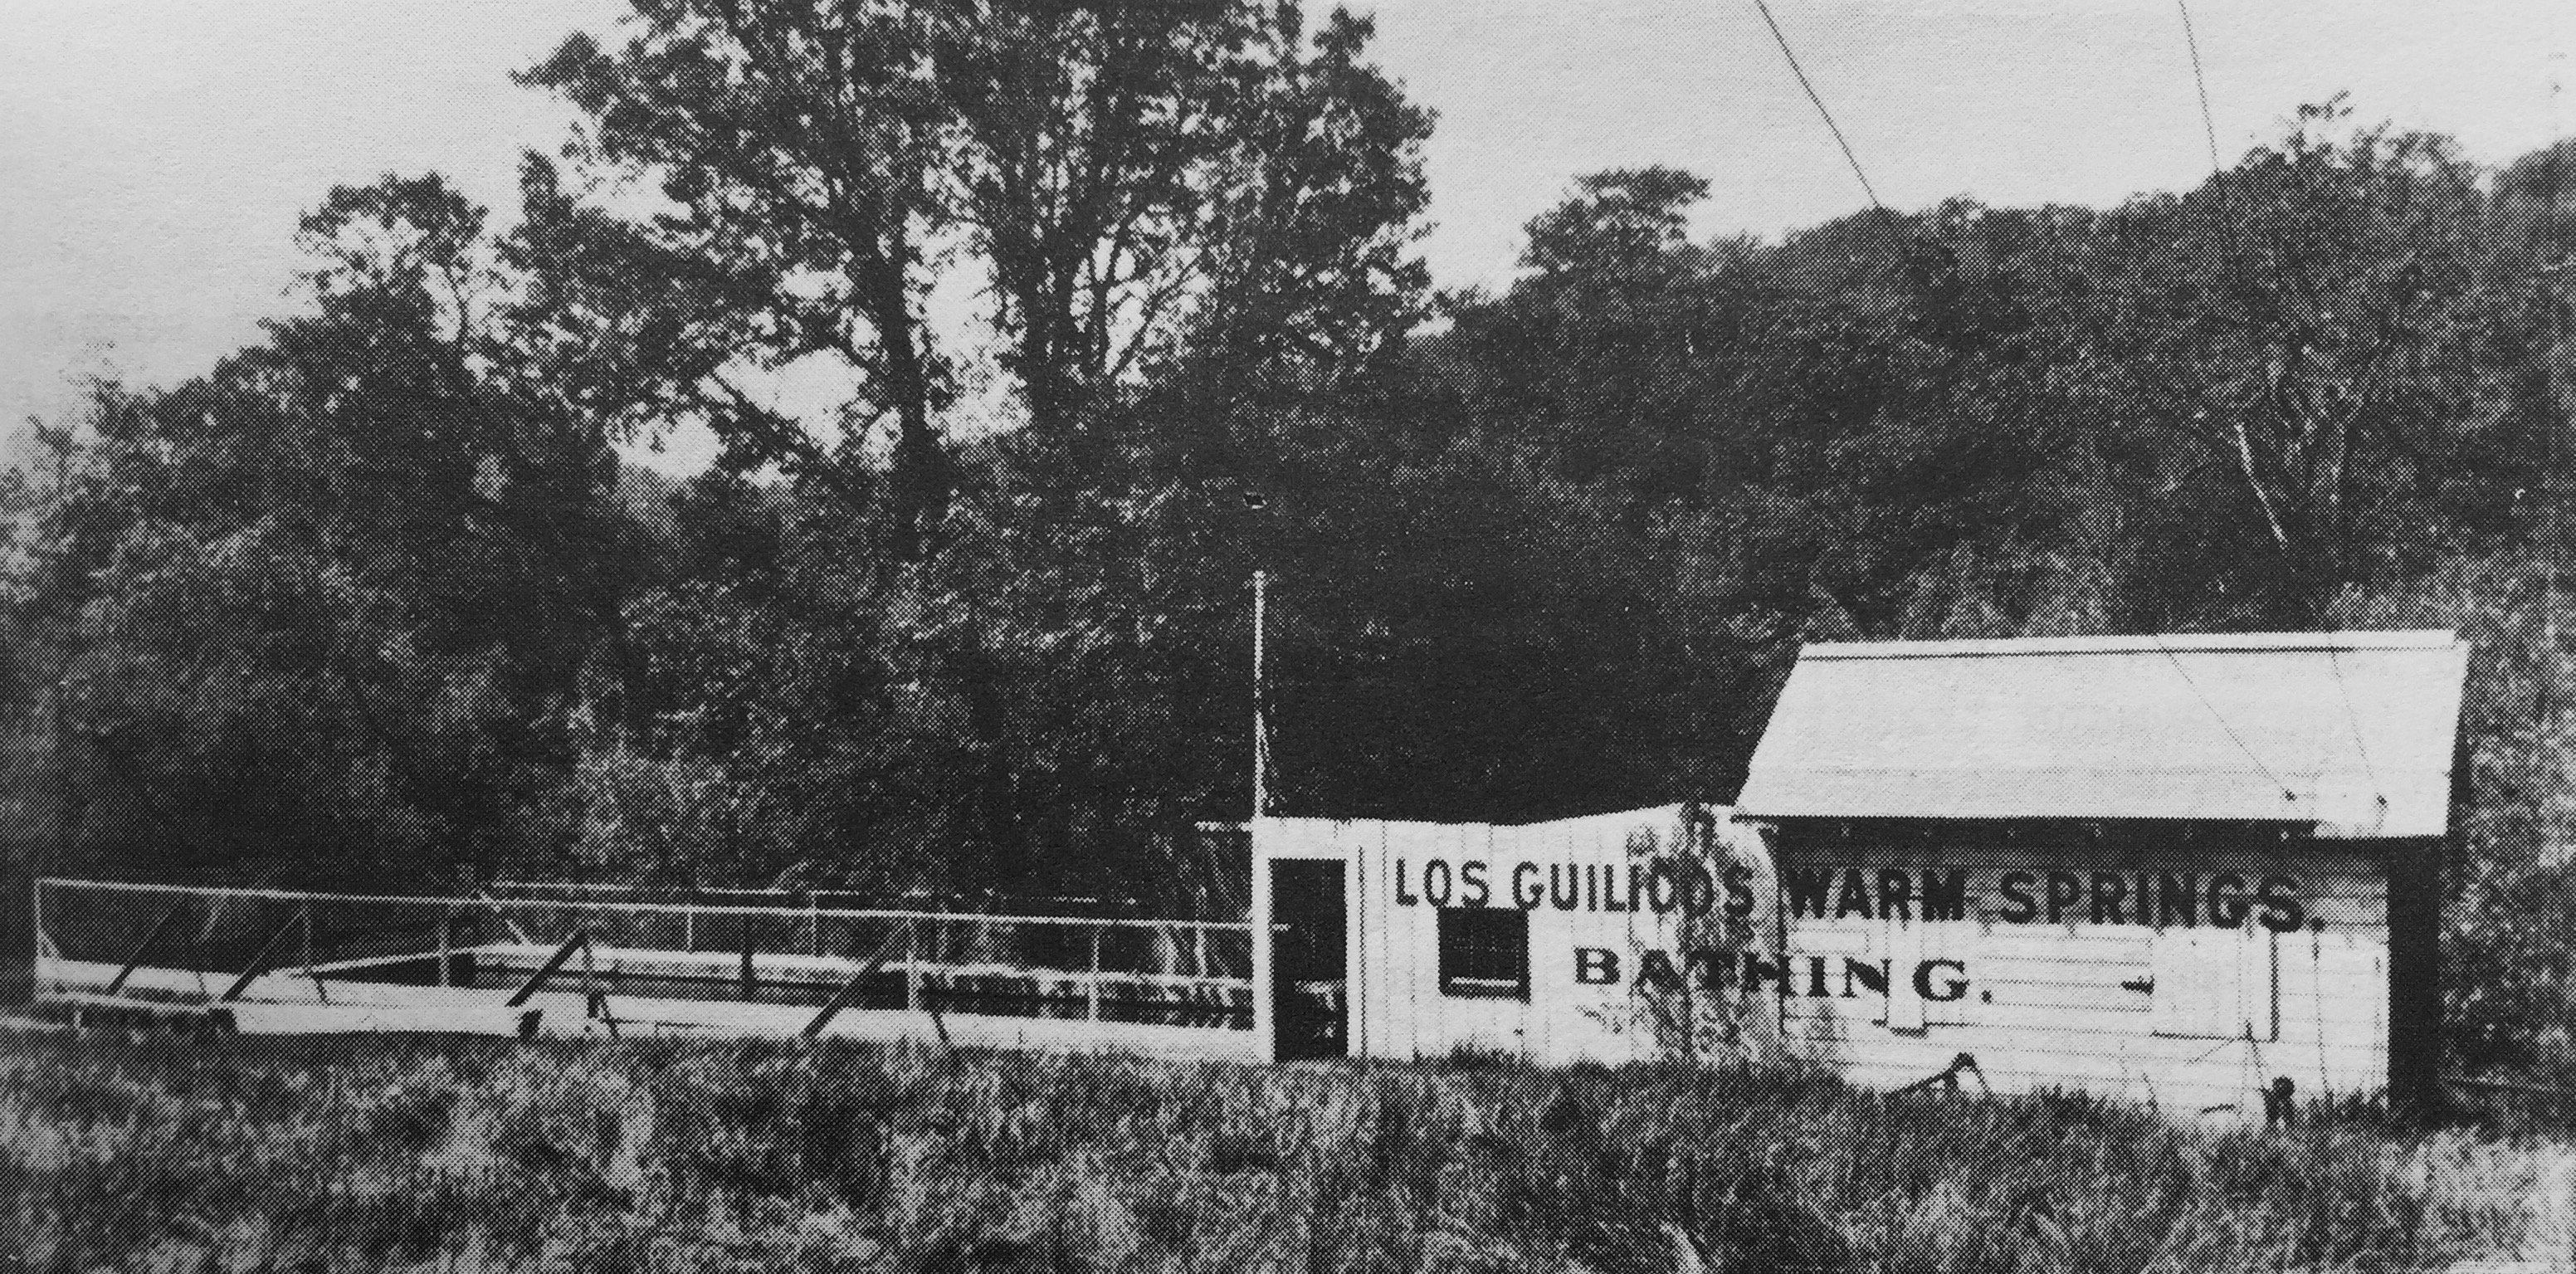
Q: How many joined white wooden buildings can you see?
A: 2